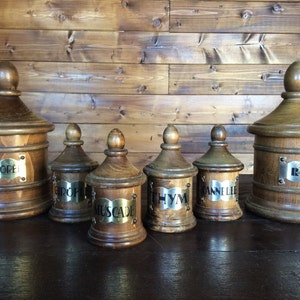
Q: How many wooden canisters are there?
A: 6